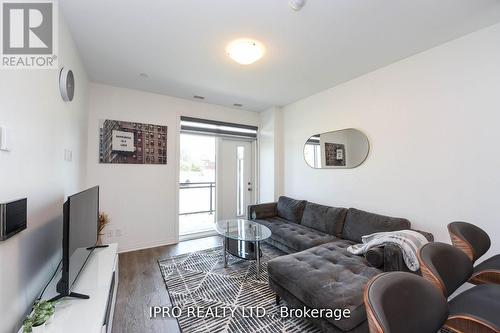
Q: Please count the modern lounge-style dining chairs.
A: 3